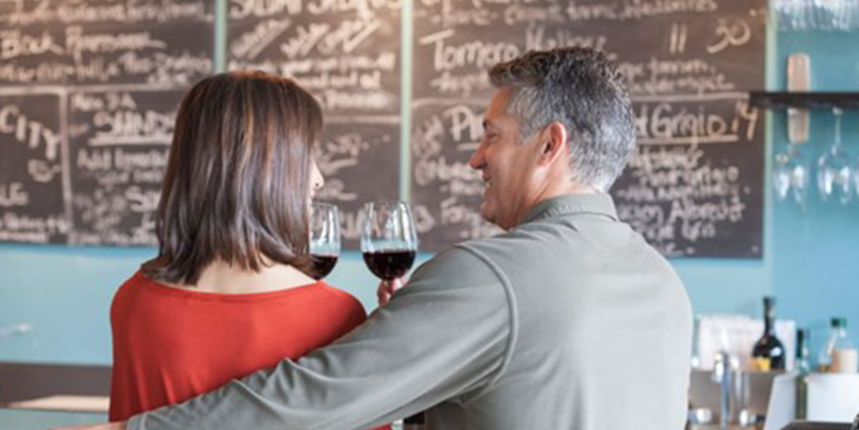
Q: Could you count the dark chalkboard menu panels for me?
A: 3